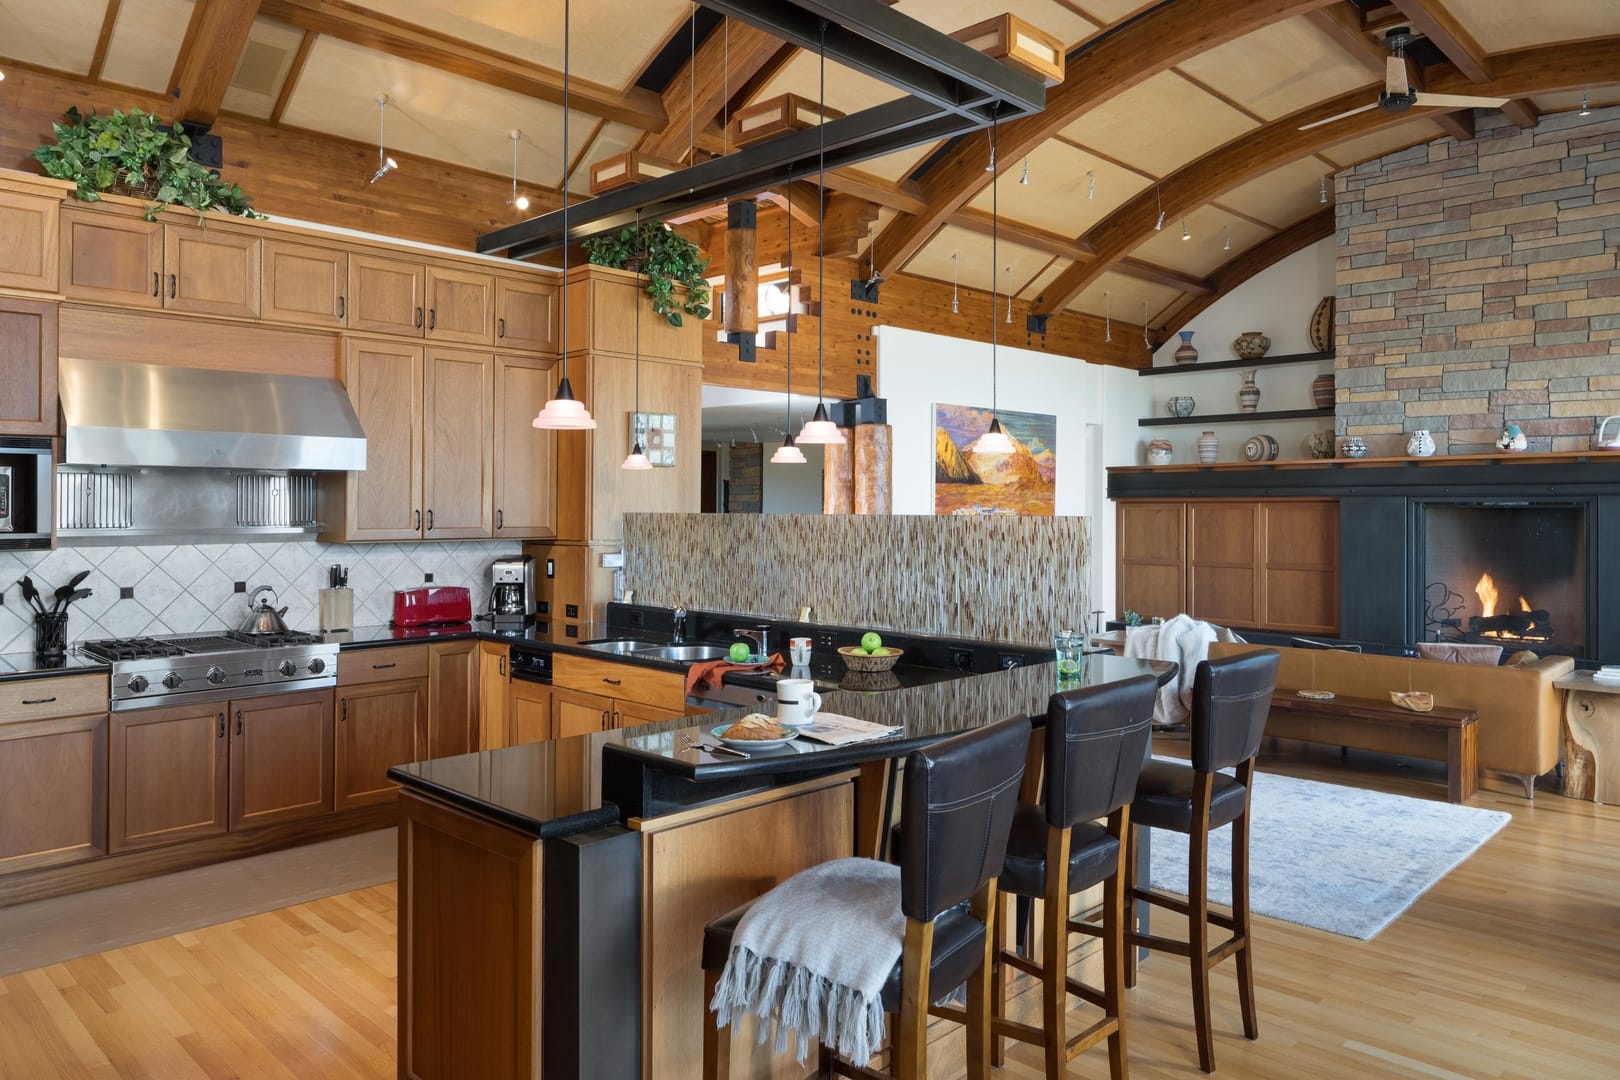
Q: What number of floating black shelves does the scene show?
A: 2